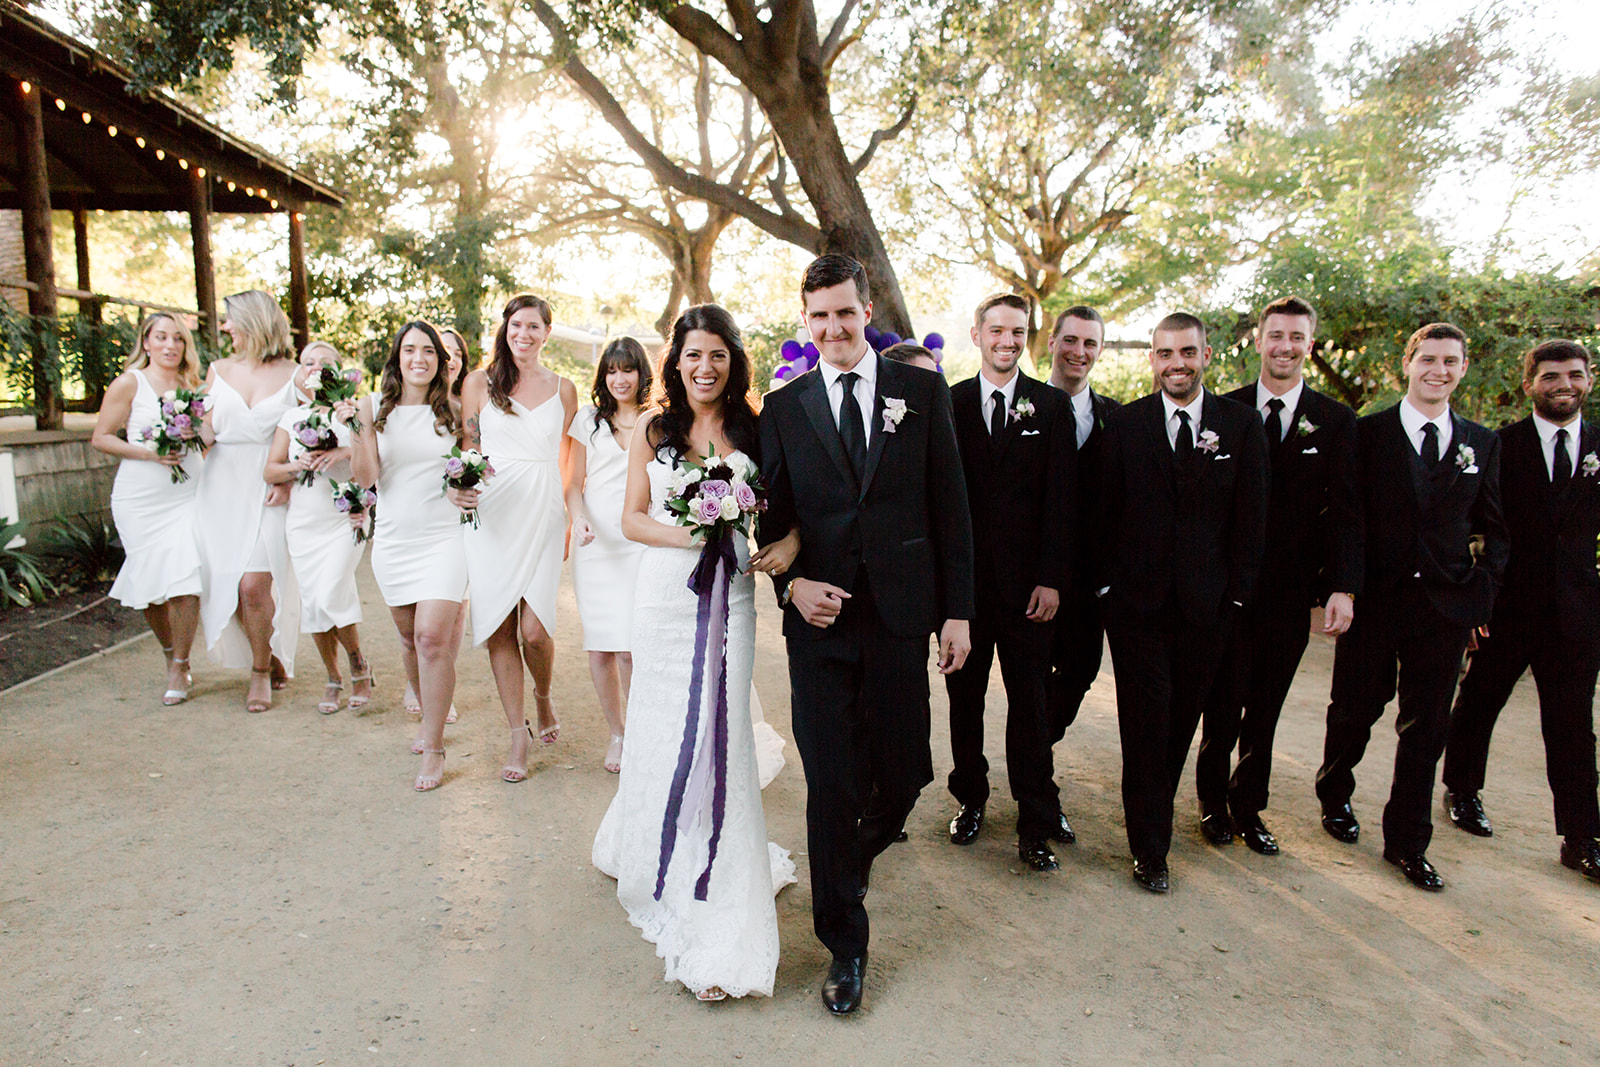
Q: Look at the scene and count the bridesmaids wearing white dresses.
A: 7